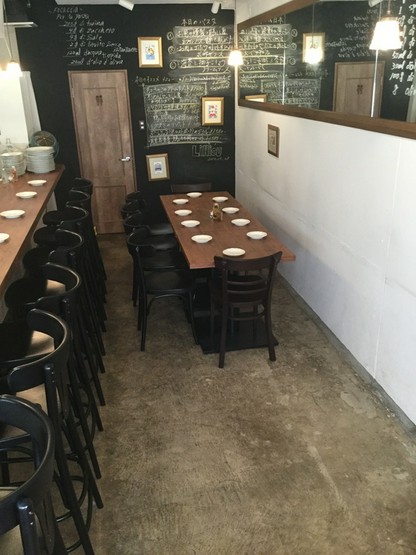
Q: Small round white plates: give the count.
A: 14